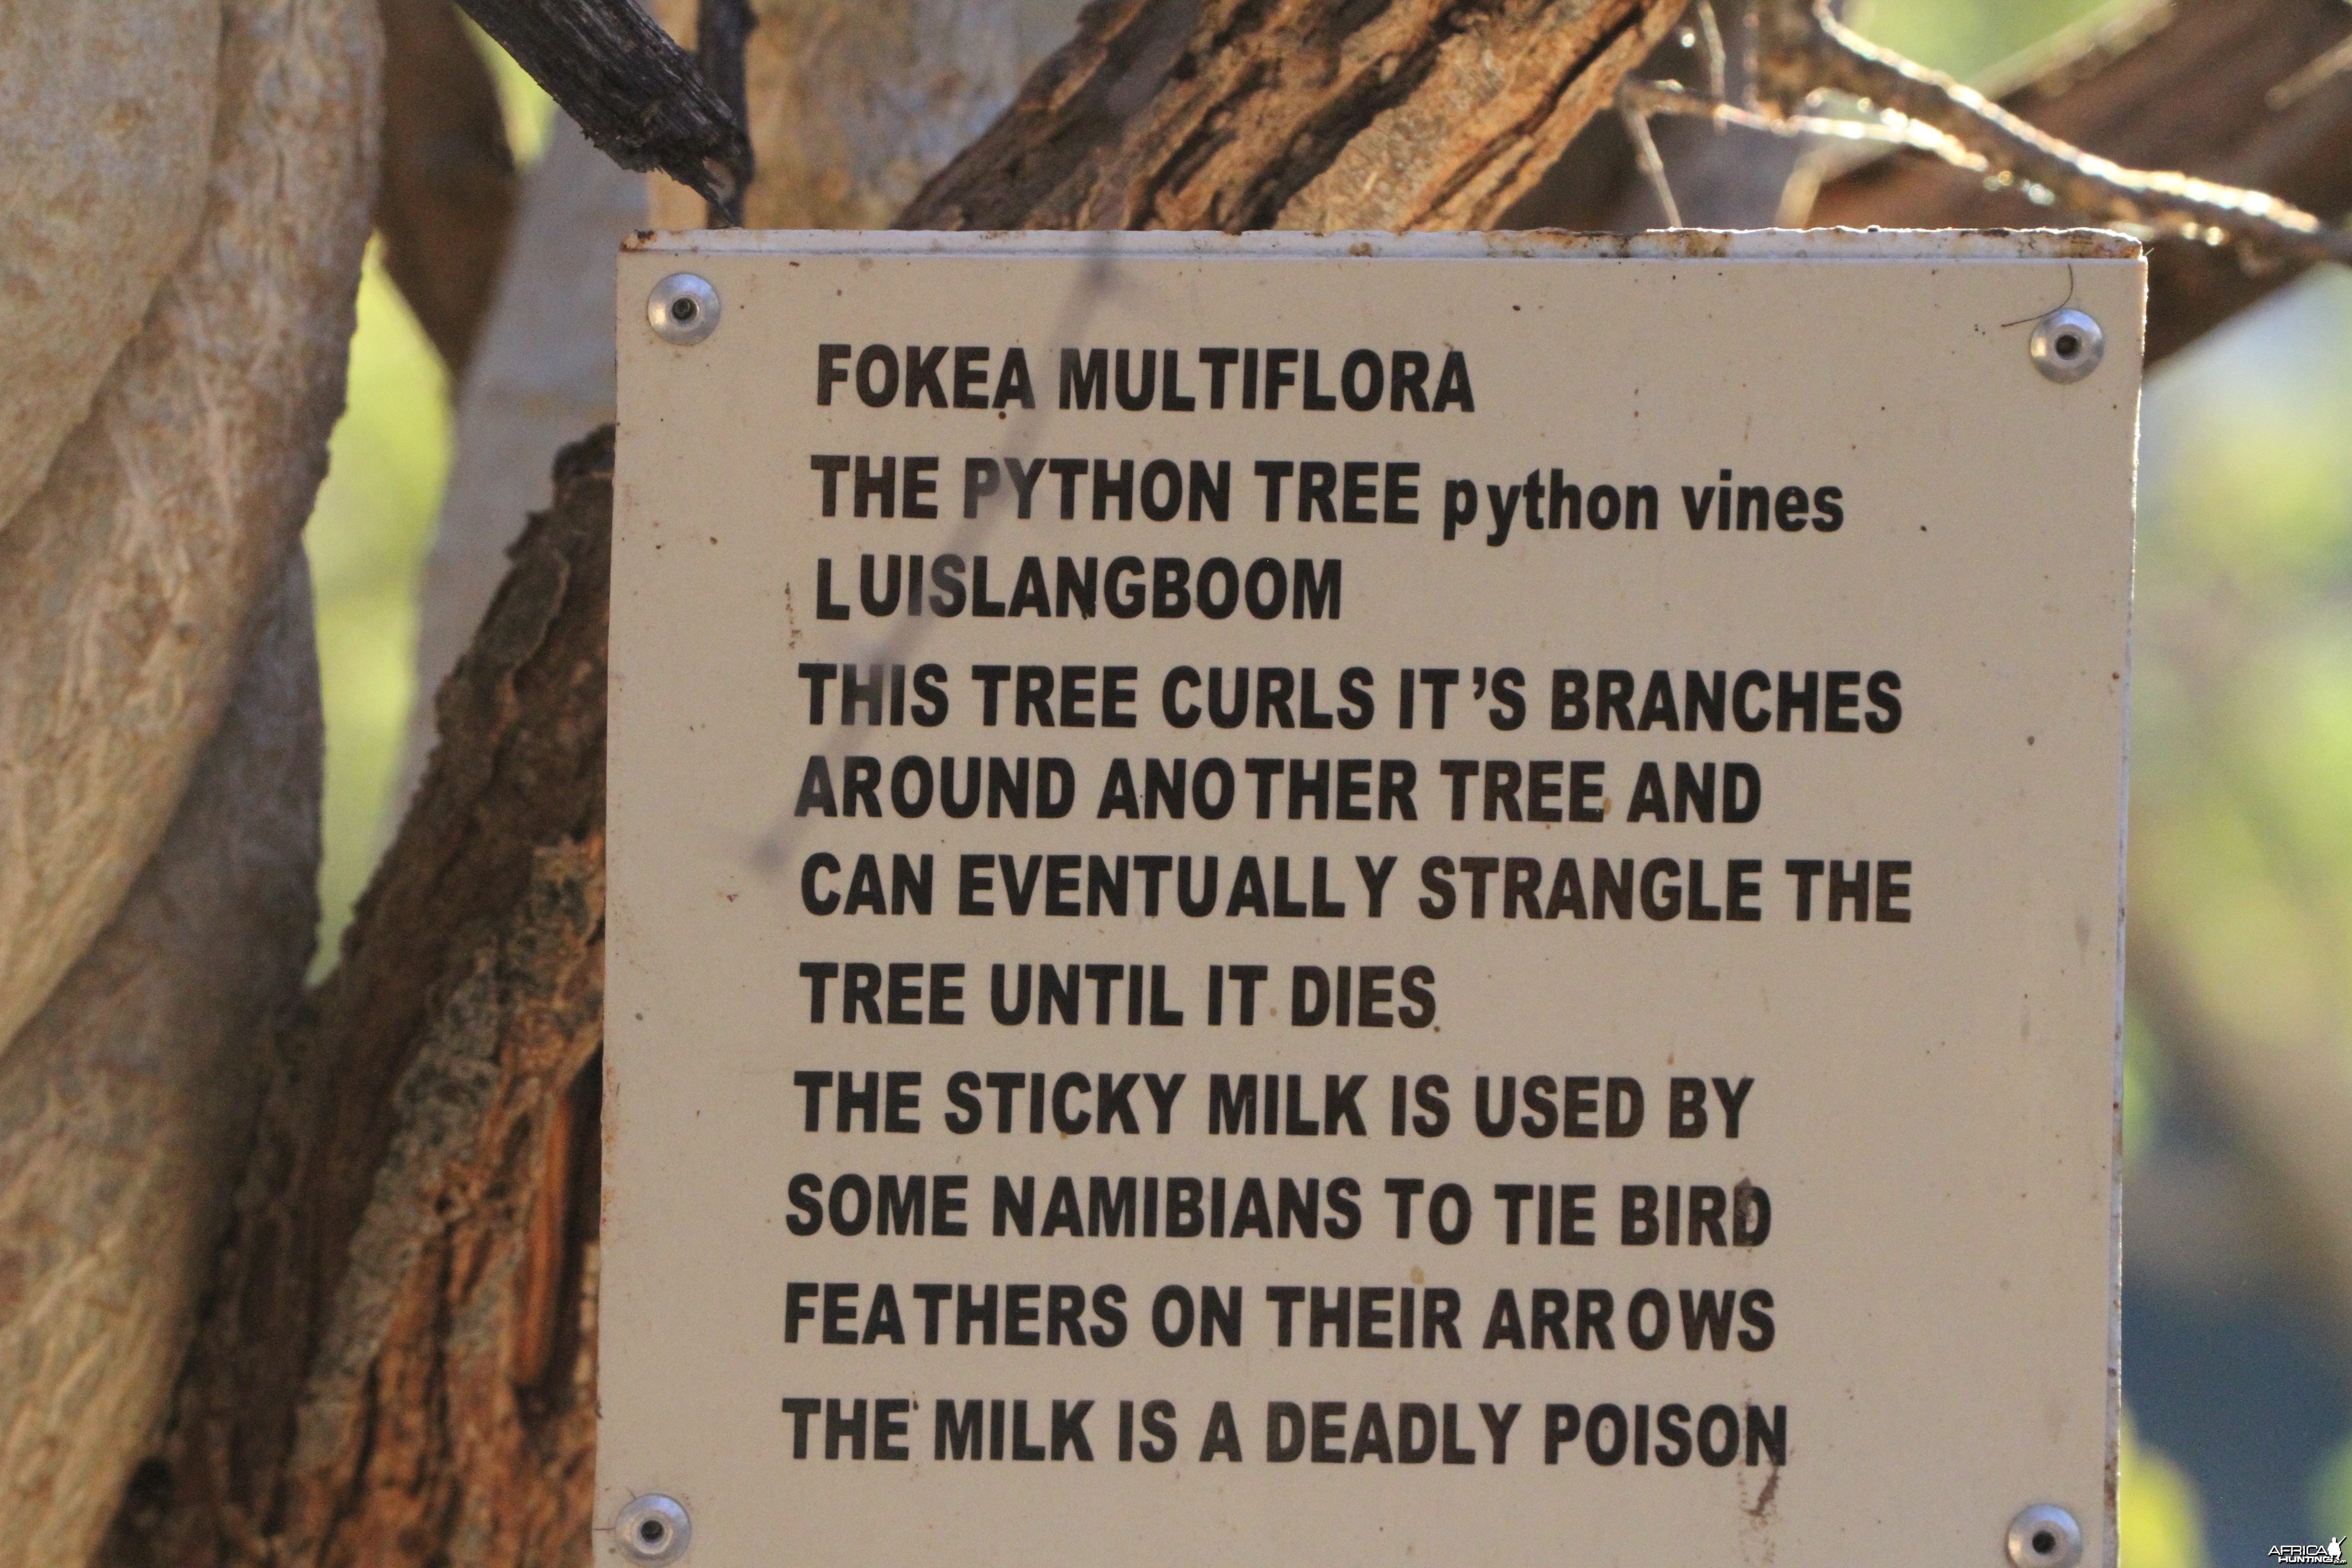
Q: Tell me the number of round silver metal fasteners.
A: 4